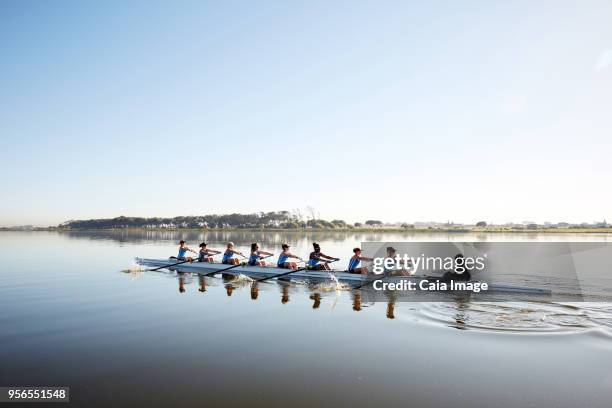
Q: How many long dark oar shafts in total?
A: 4